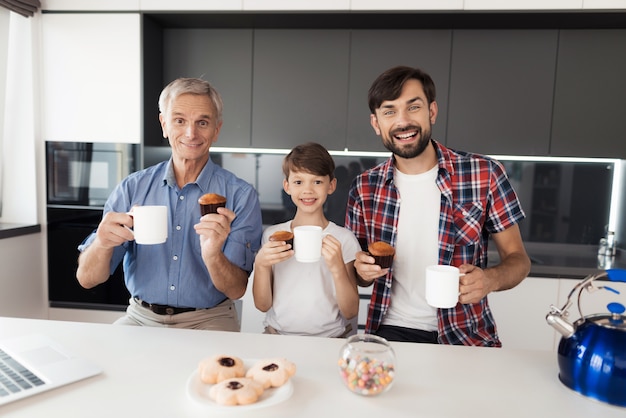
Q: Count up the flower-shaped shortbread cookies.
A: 3